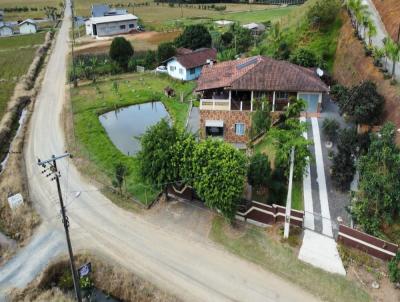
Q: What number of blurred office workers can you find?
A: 0